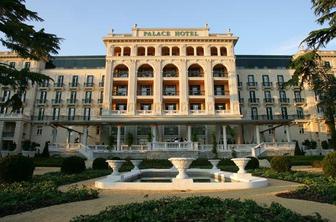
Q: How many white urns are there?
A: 5